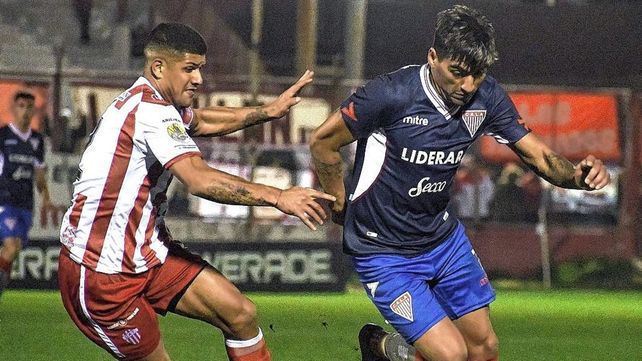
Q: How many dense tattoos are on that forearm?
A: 1